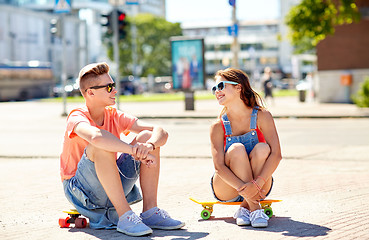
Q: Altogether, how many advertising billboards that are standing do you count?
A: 1